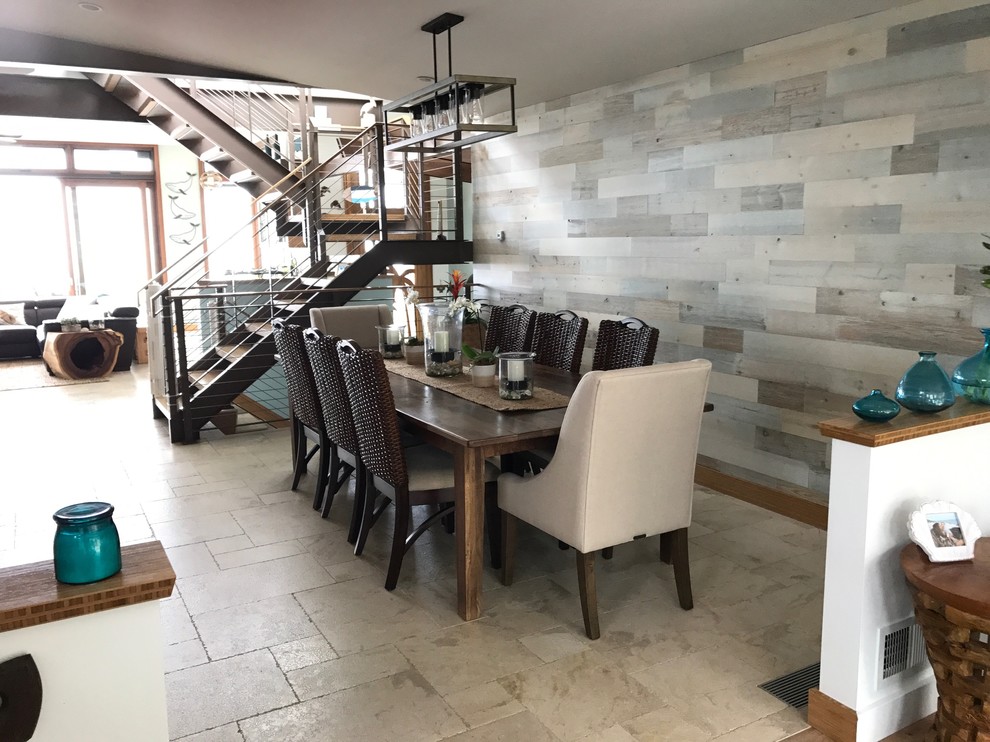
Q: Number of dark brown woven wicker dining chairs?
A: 6